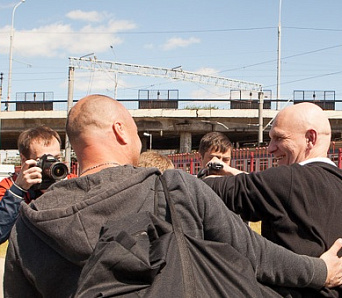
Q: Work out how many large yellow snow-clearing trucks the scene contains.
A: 0